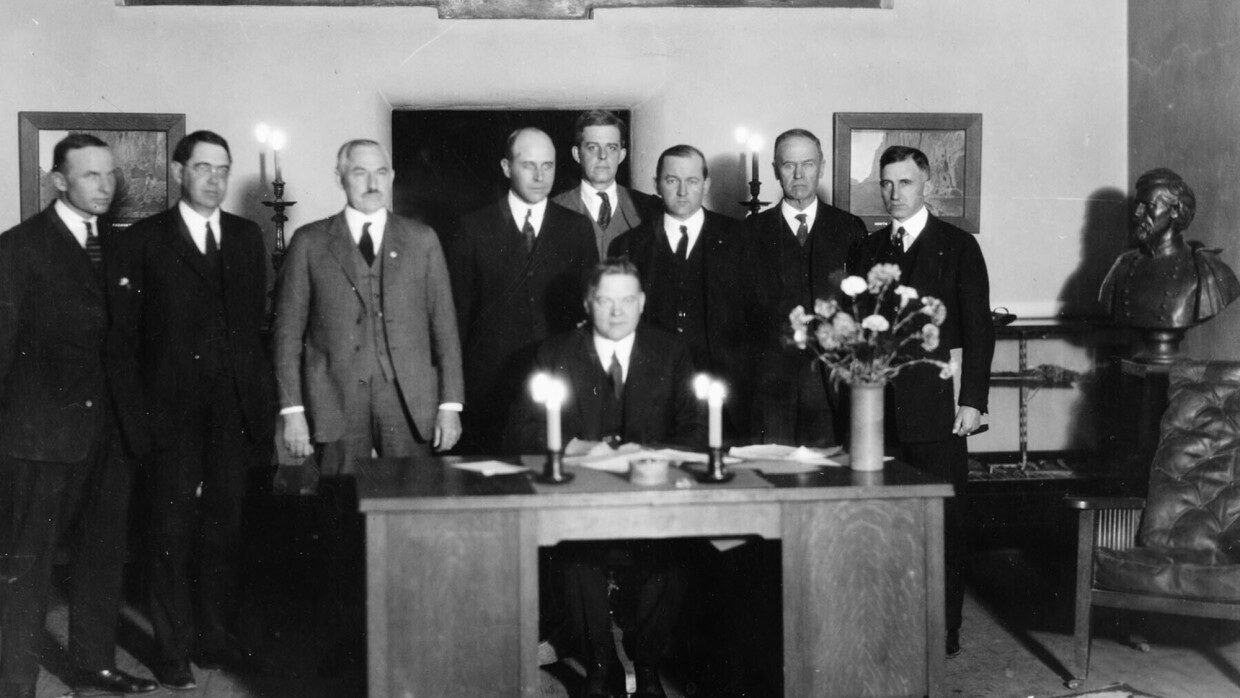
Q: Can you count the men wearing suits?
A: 9